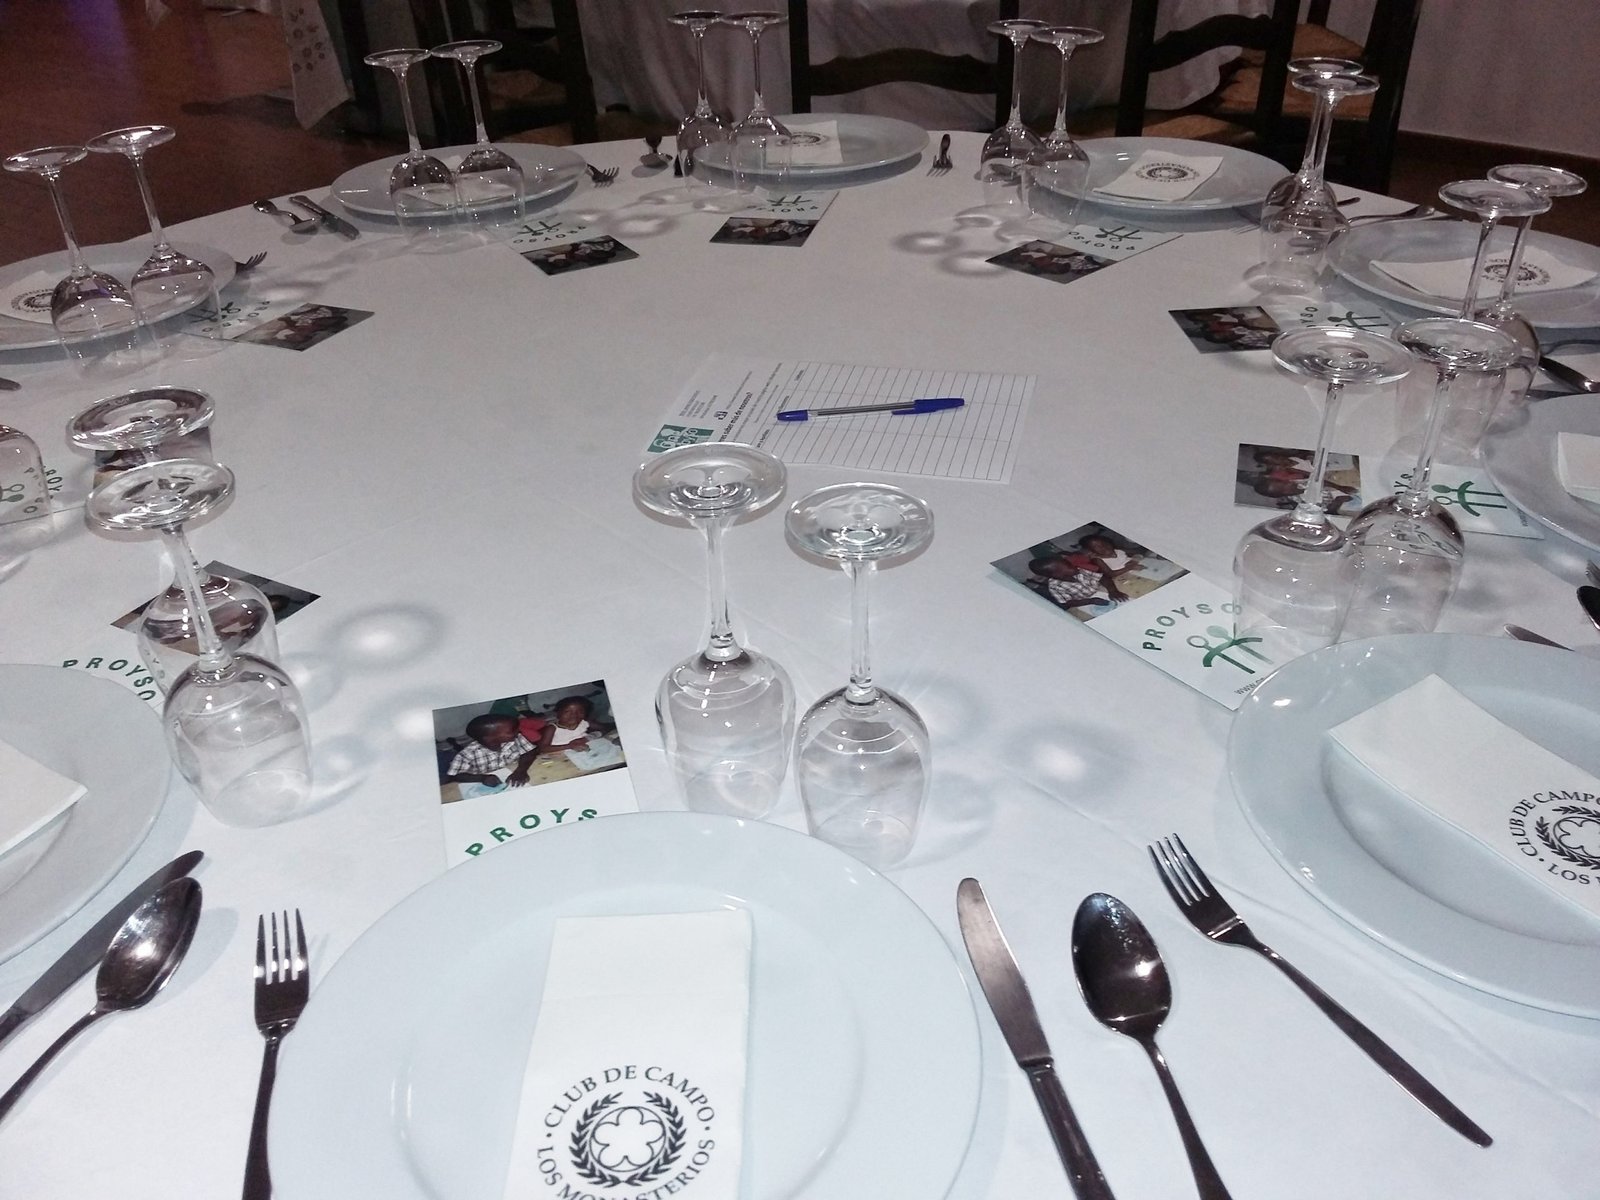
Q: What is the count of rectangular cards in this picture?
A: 10